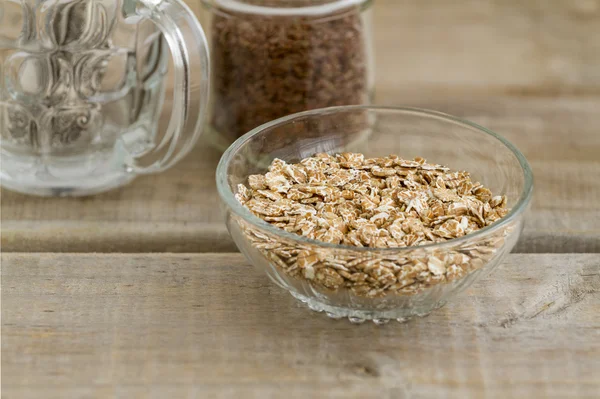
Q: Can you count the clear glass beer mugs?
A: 1